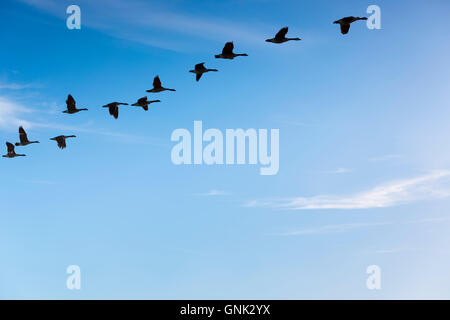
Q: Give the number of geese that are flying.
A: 11